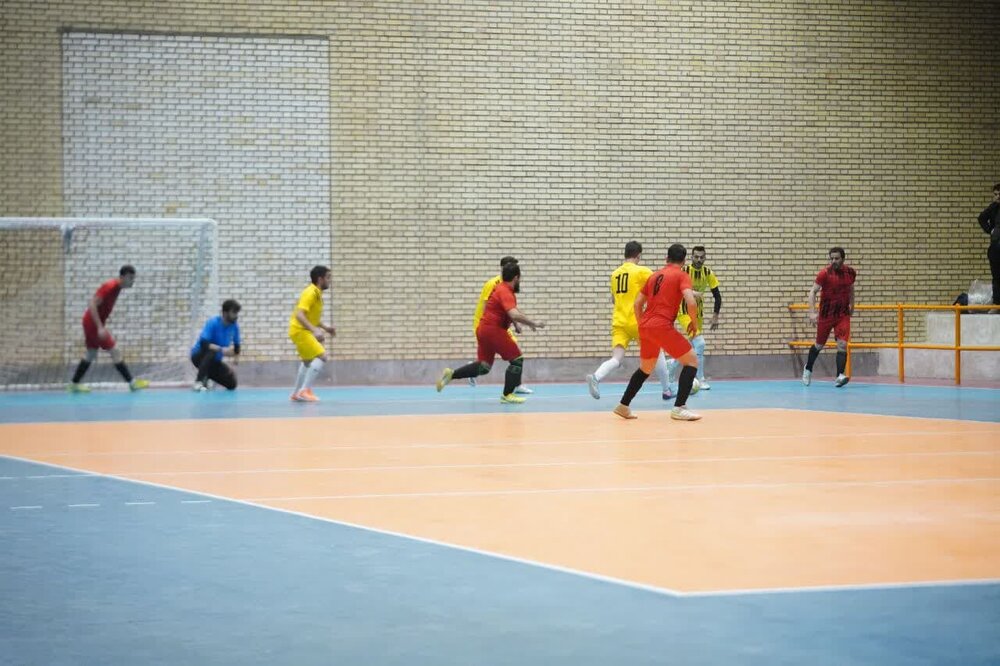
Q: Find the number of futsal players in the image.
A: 9